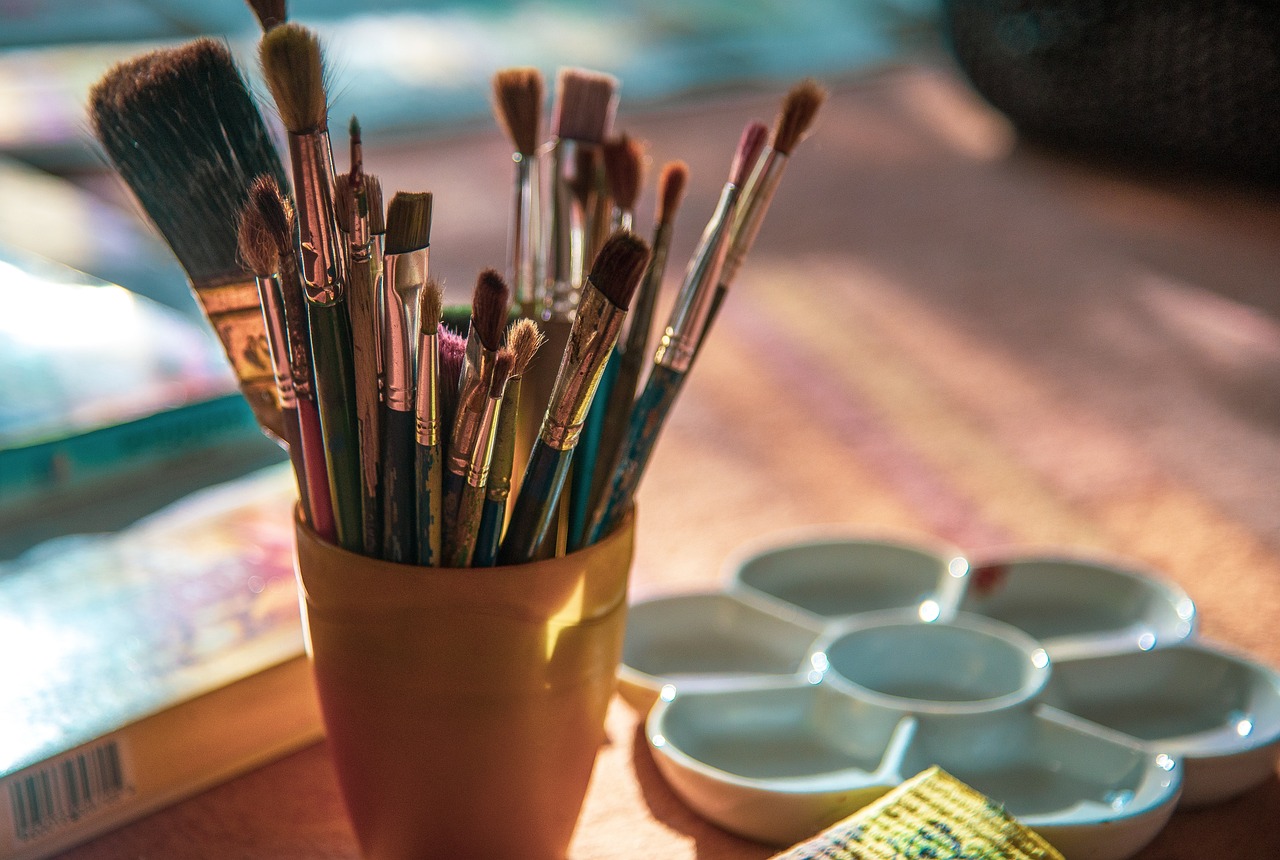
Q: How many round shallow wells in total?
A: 7